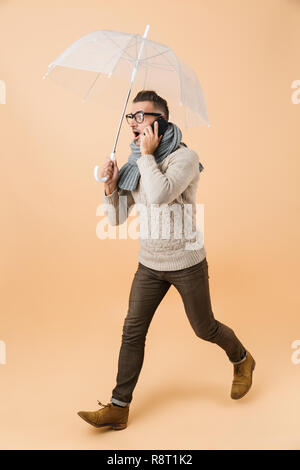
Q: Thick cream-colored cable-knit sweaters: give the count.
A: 1